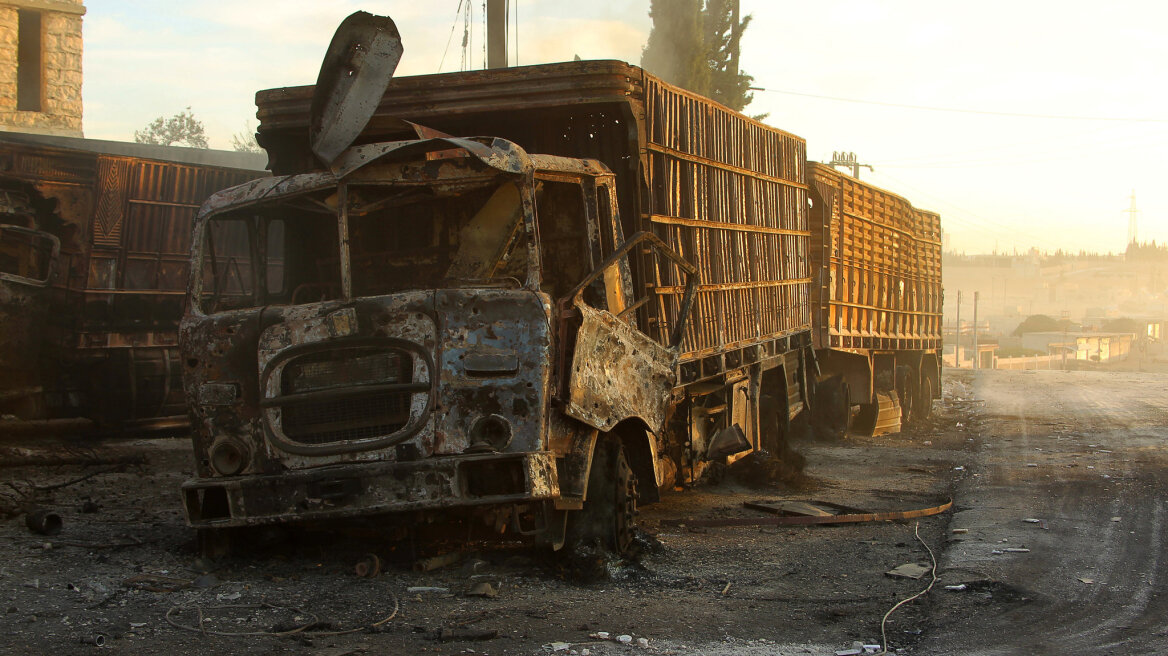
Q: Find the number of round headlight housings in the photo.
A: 2